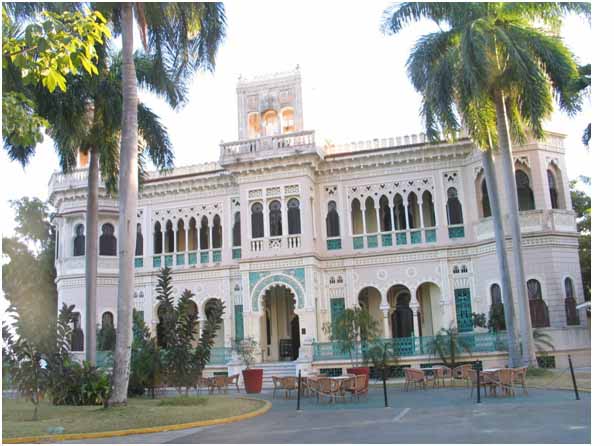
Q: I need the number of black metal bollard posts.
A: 4